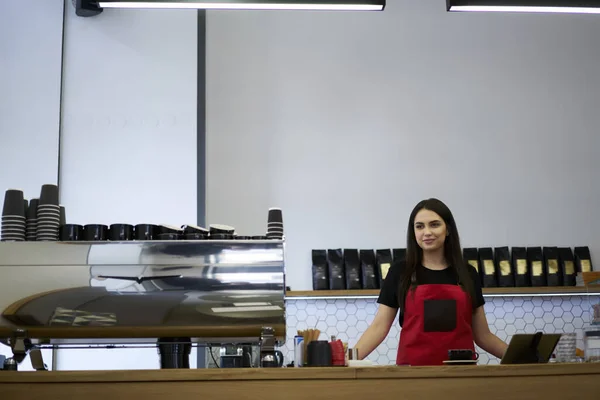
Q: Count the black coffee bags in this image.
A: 14